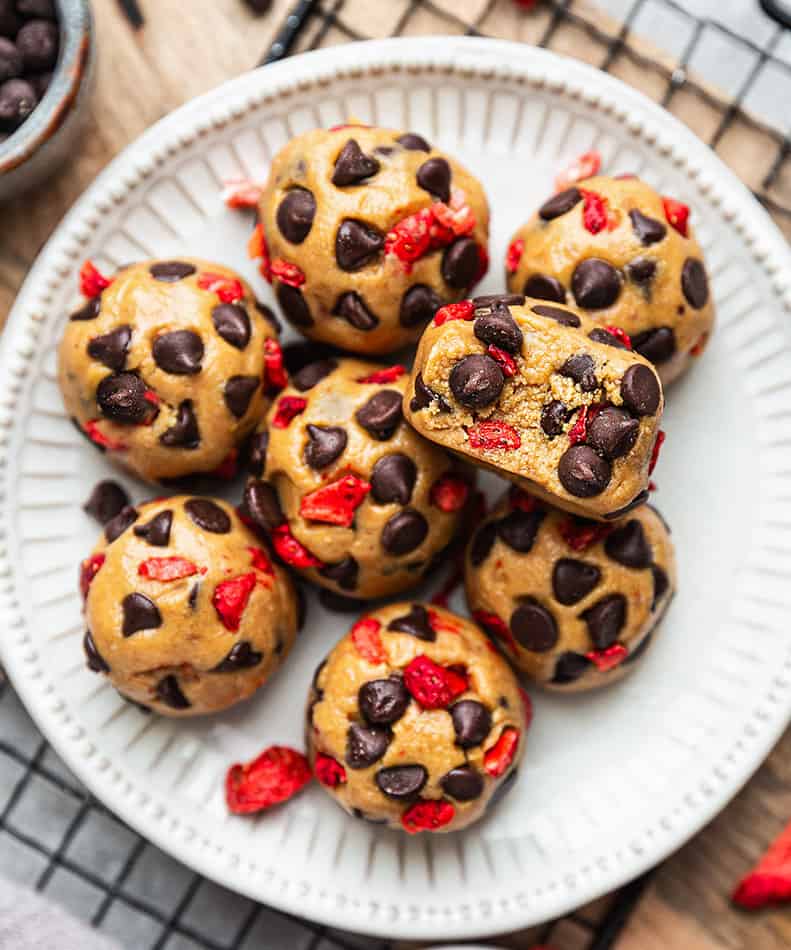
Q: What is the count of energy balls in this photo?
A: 8